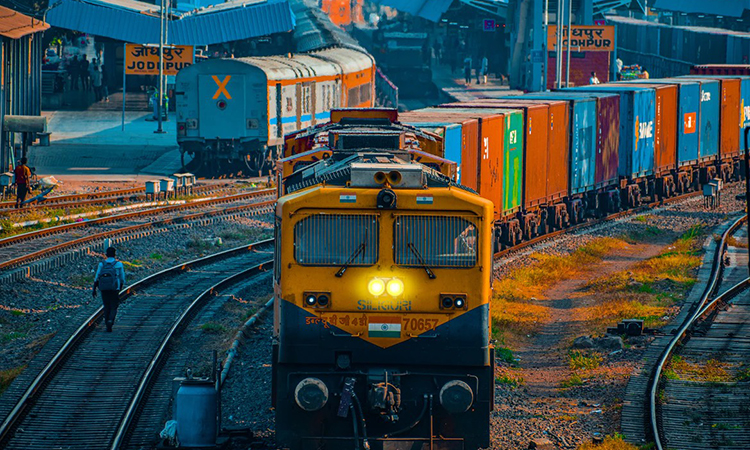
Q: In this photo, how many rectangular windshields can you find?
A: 2